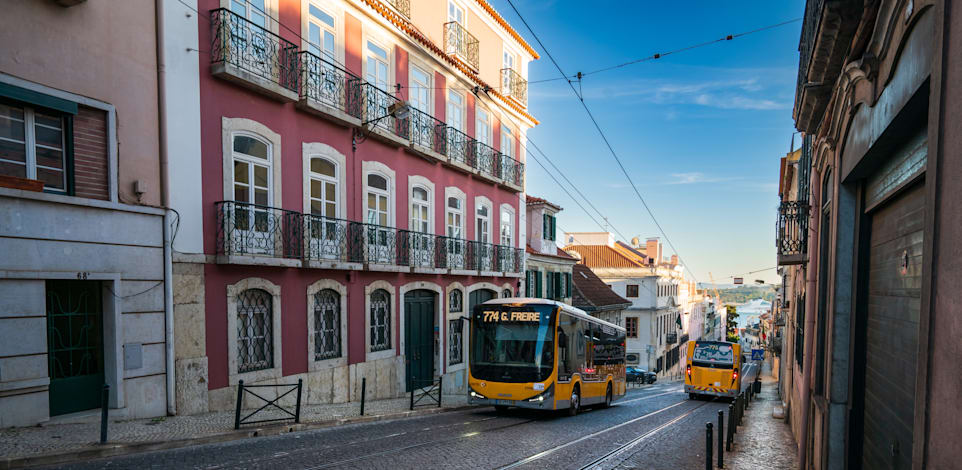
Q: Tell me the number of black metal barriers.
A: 2